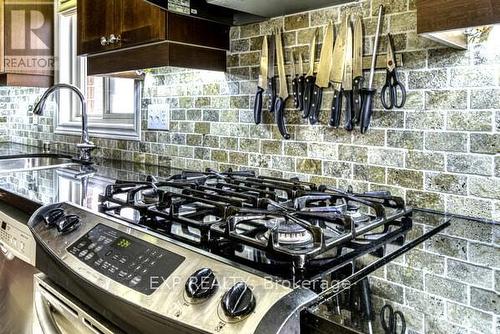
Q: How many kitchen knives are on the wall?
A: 10